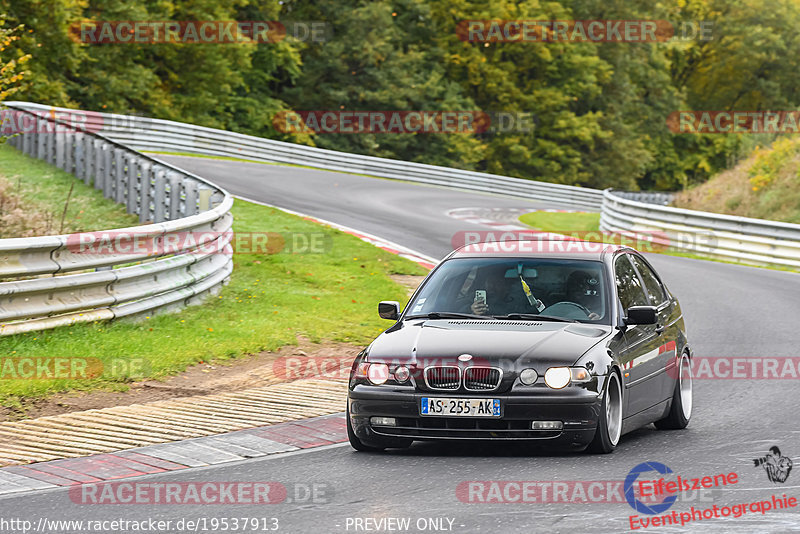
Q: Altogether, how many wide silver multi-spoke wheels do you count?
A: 2